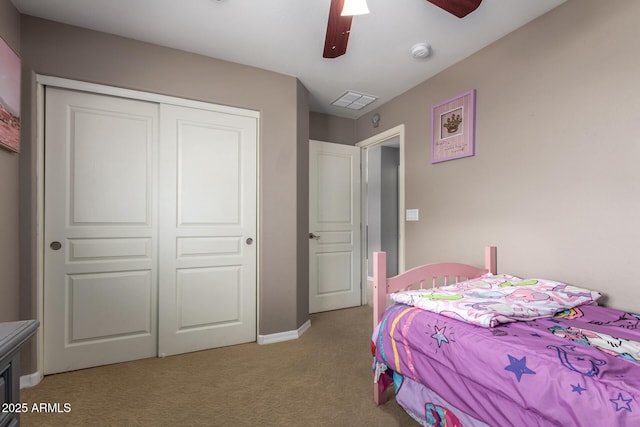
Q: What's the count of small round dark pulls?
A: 2